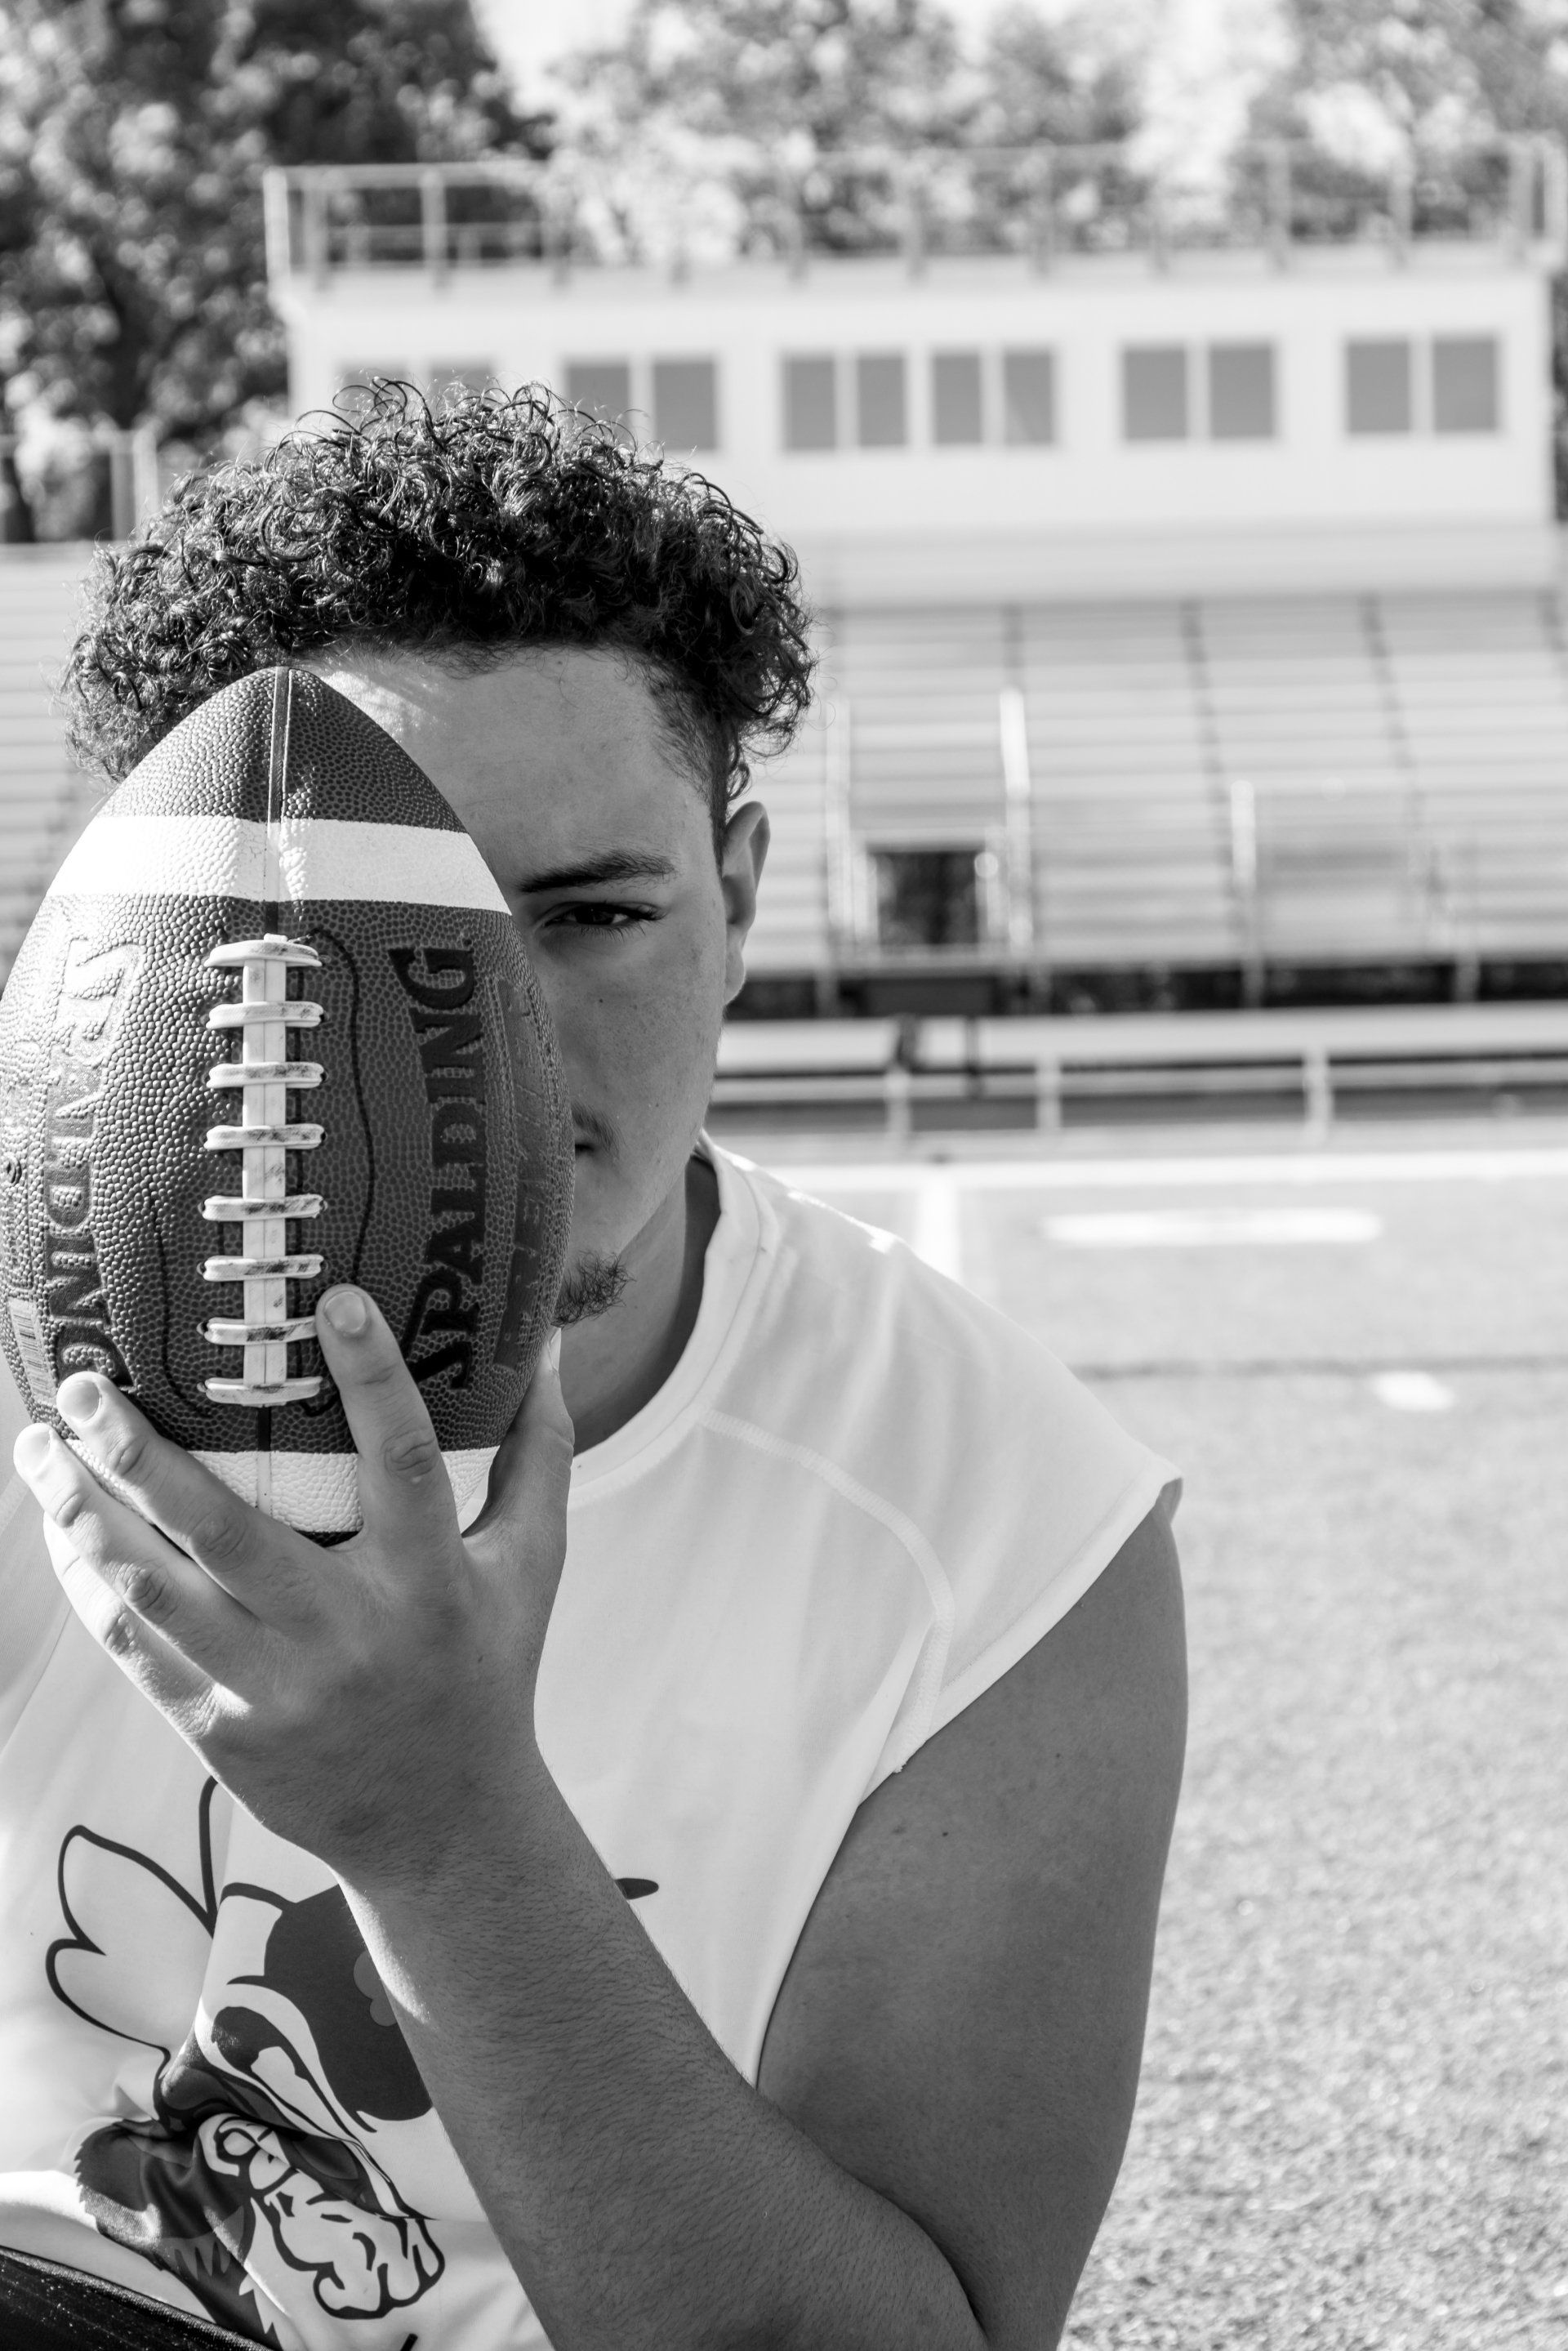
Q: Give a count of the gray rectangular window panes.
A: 12